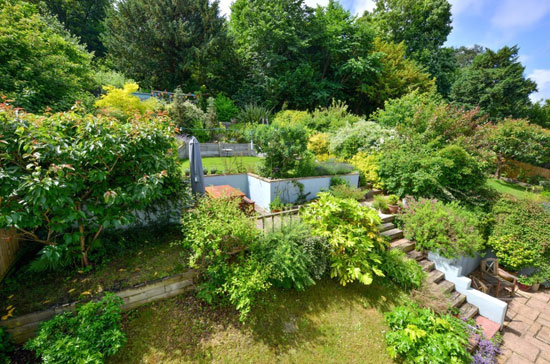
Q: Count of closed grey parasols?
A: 1